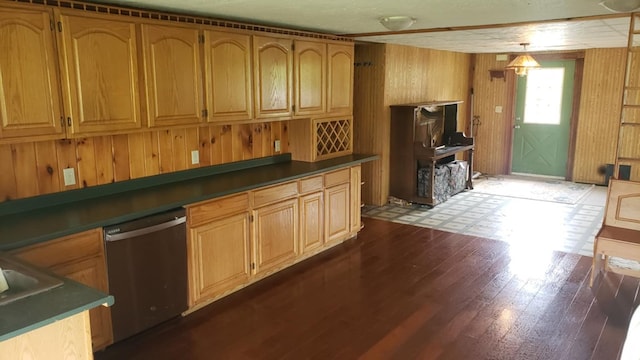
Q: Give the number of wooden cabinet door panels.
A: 12